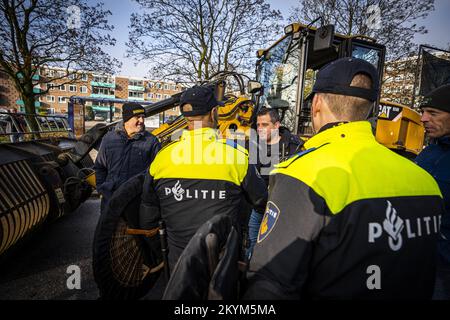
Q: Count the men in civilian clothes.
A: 3